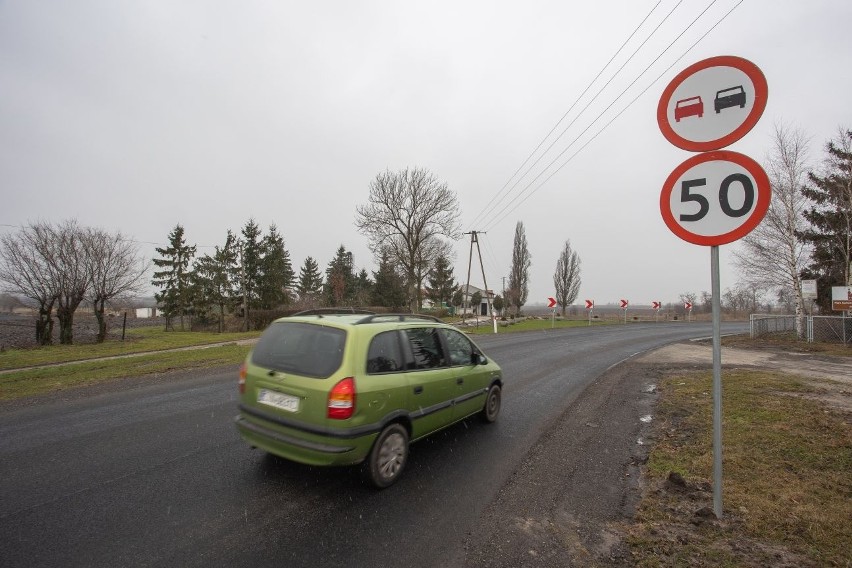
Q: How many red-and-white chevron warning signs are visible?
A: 5